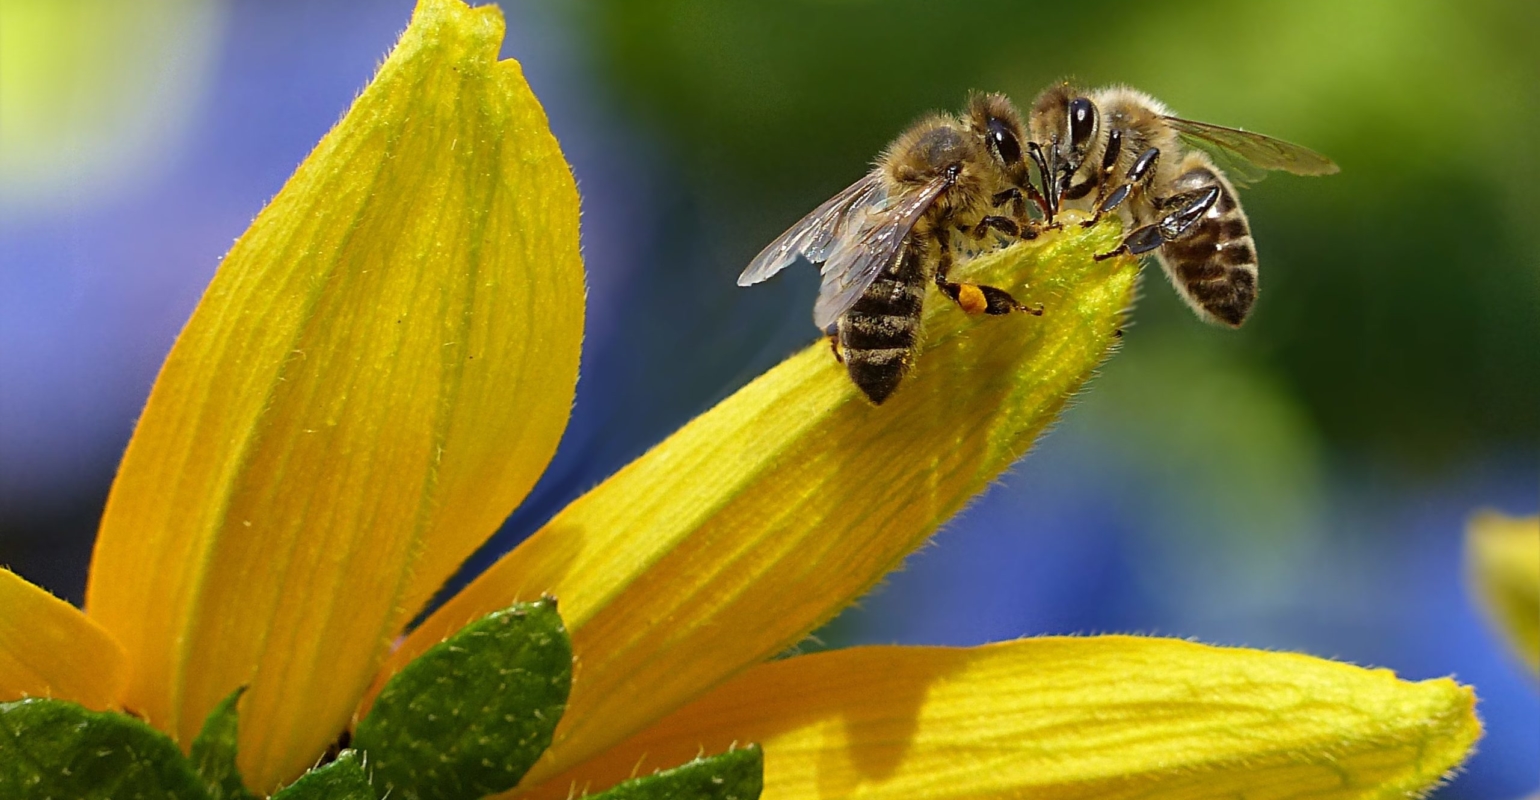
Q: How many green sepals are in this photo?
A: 5